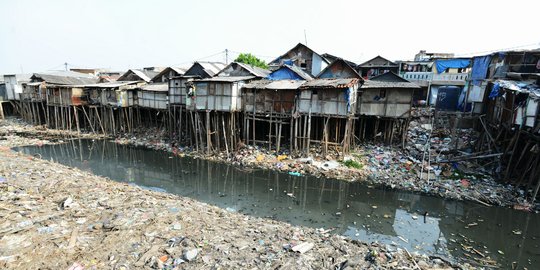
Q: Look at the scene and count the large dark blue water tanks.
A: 1